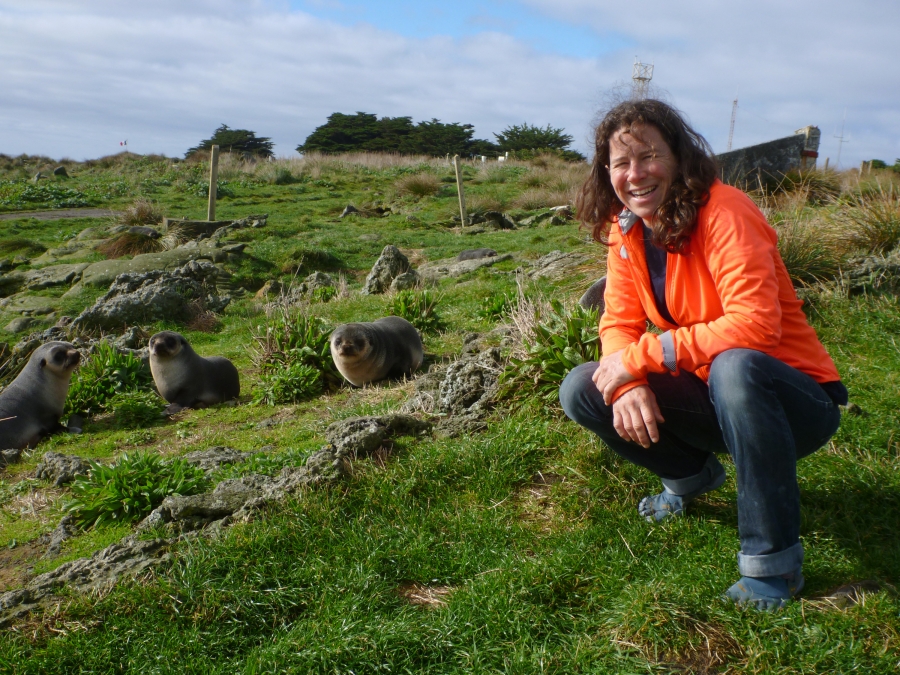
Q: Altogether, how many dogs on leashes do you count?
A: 0